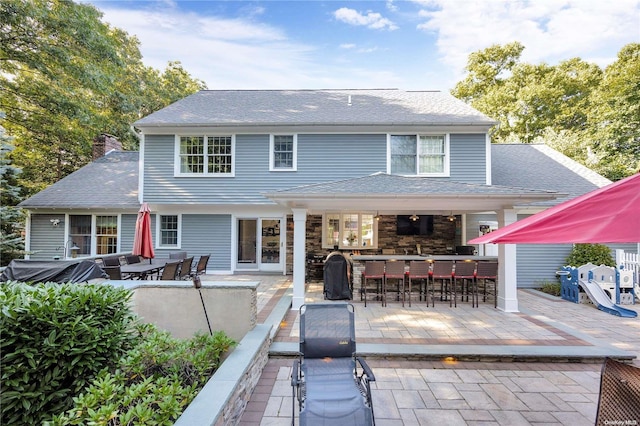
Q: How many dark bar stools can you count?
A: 6